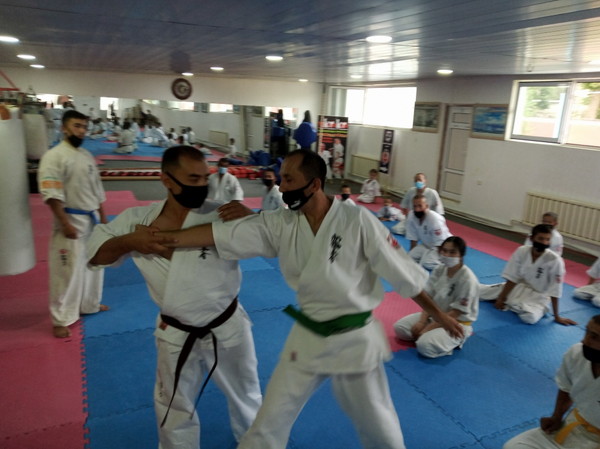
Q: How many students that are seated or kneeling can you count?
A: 12